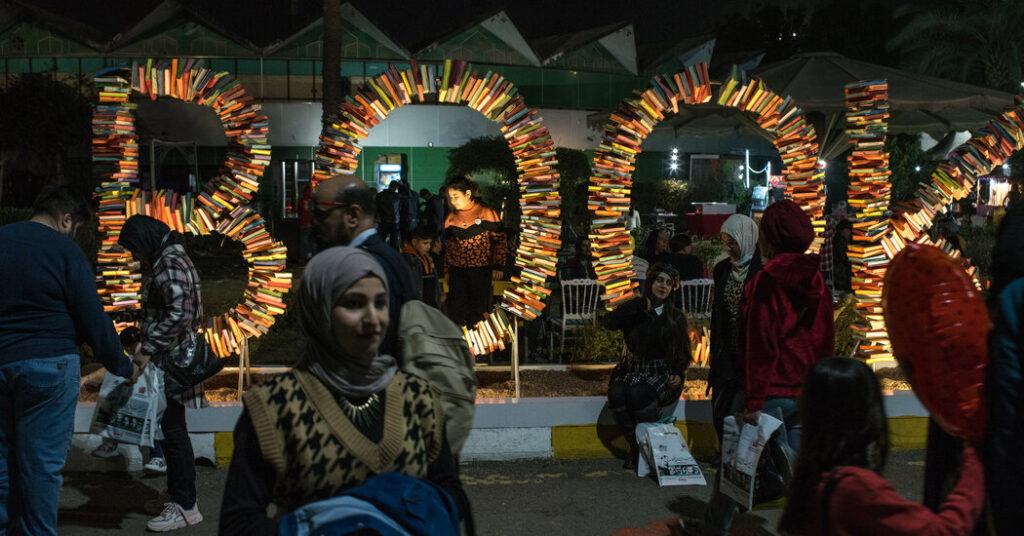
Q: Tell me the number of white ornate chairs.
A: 2